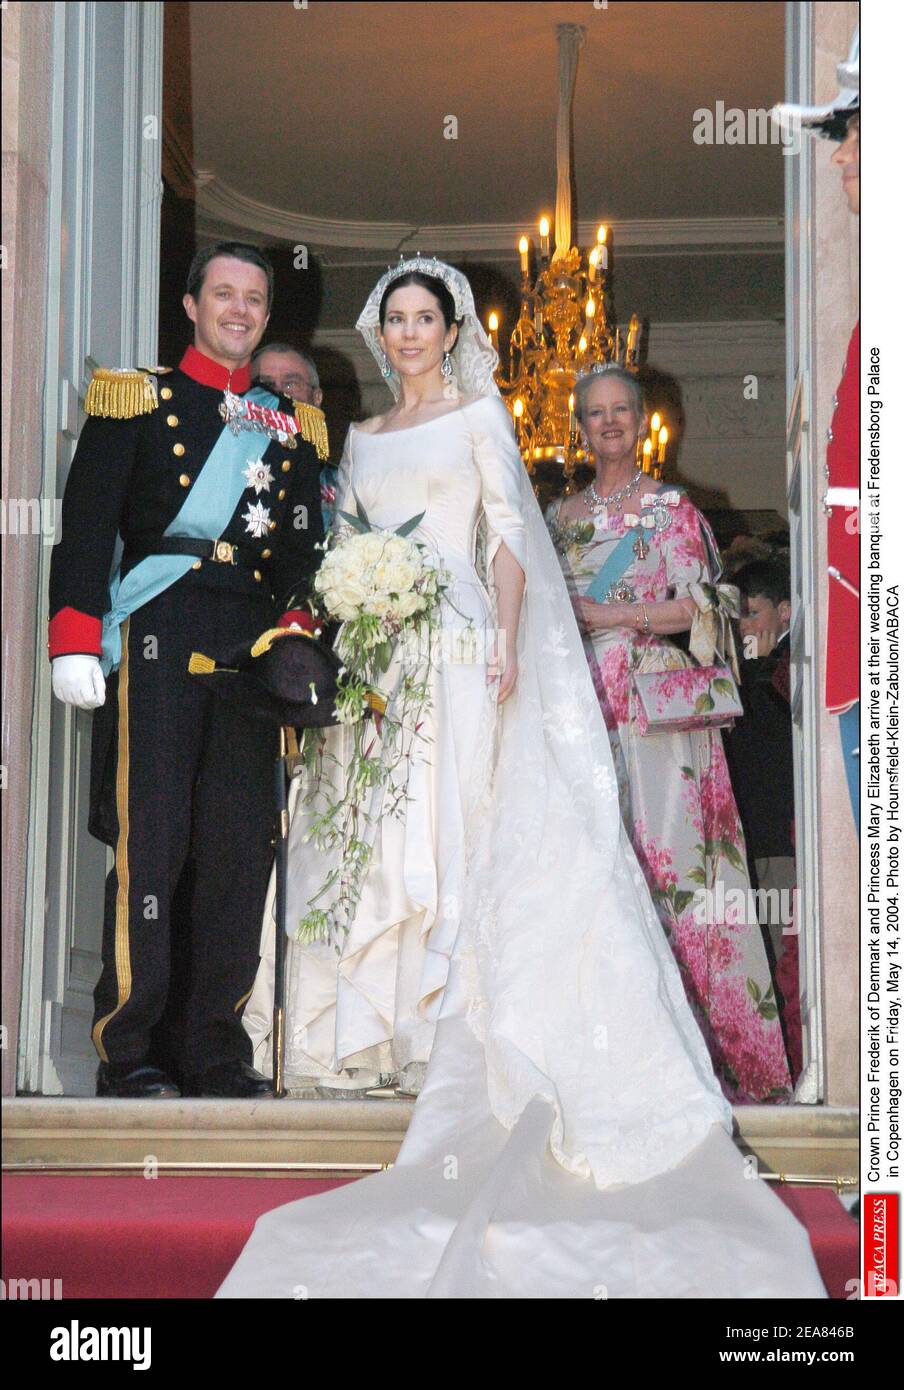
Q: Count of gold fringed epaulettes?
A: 2